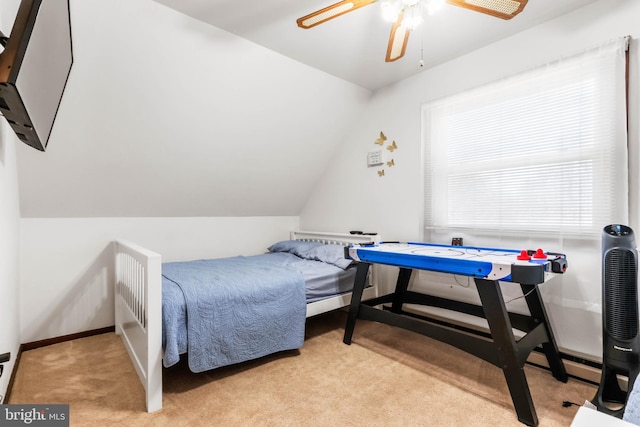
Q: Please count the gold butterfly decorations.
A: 4